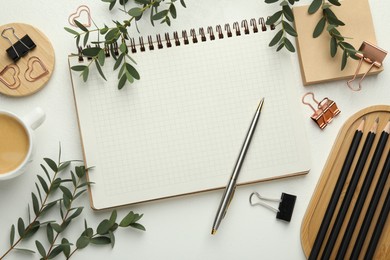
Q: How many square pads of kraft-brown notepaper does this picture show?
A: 1